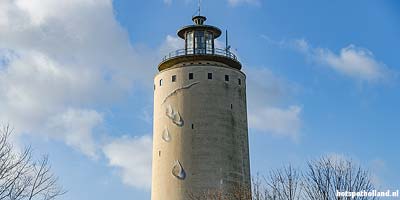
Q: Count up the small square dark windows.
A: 6